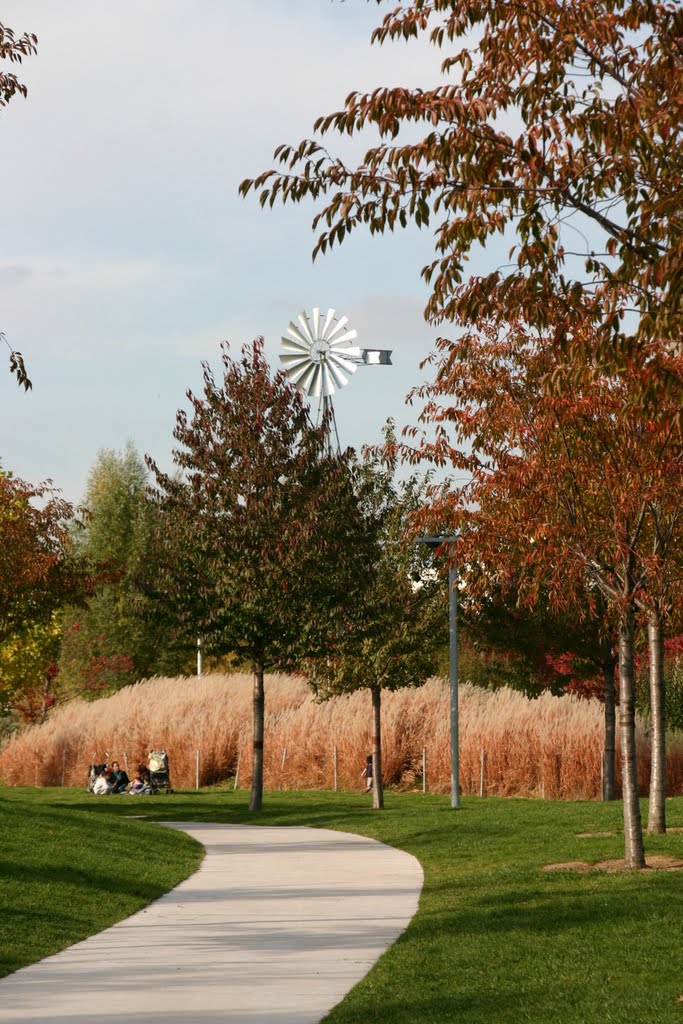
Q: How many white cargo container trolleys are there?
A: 0